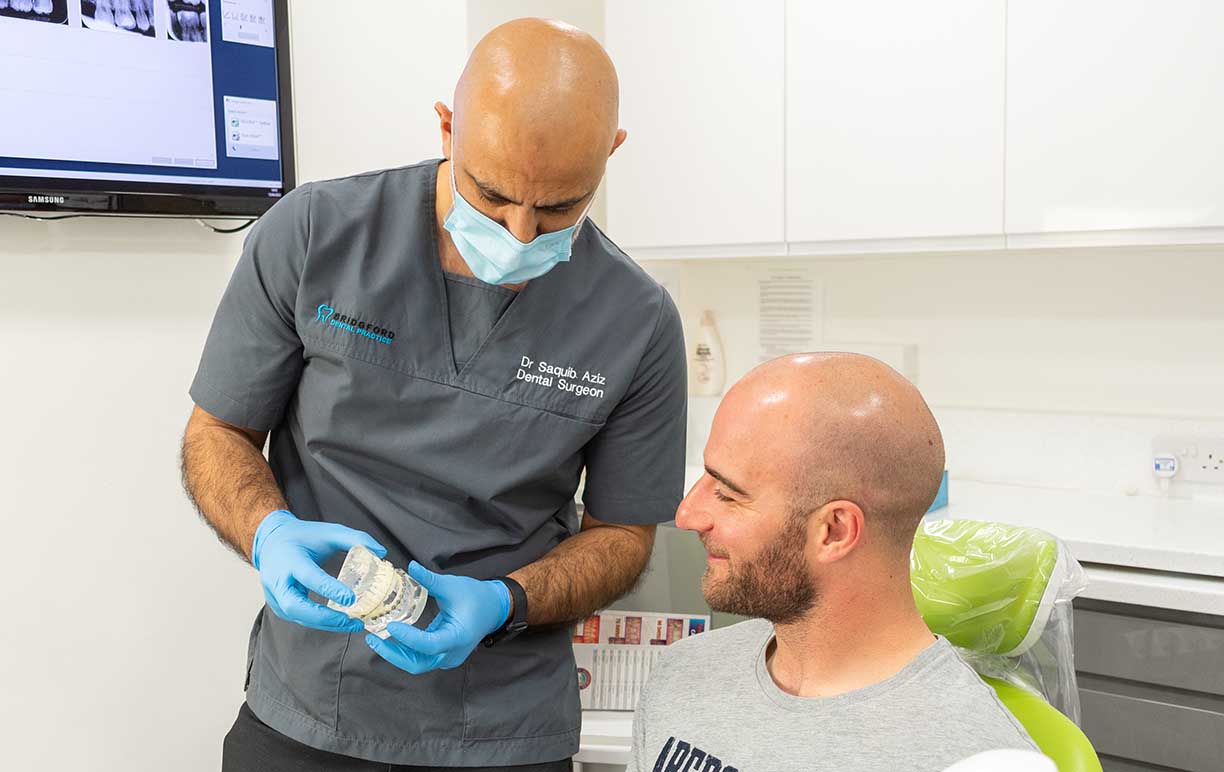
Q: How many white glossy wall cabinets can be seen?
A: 3